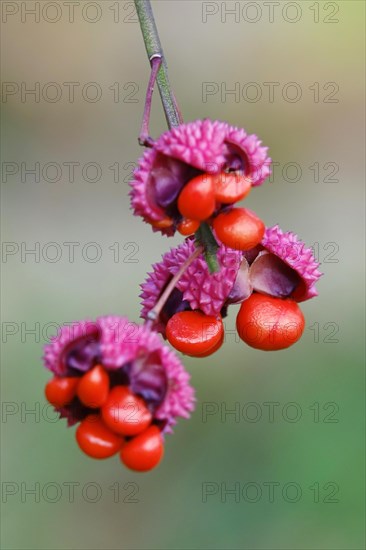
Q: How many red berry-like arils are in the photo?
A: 11